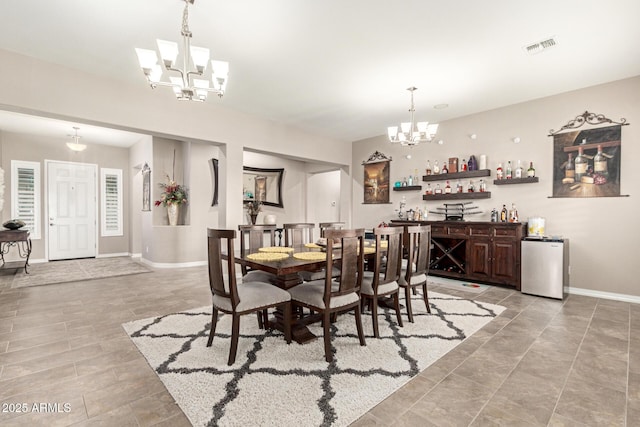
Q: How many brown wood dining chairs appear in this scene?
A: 8